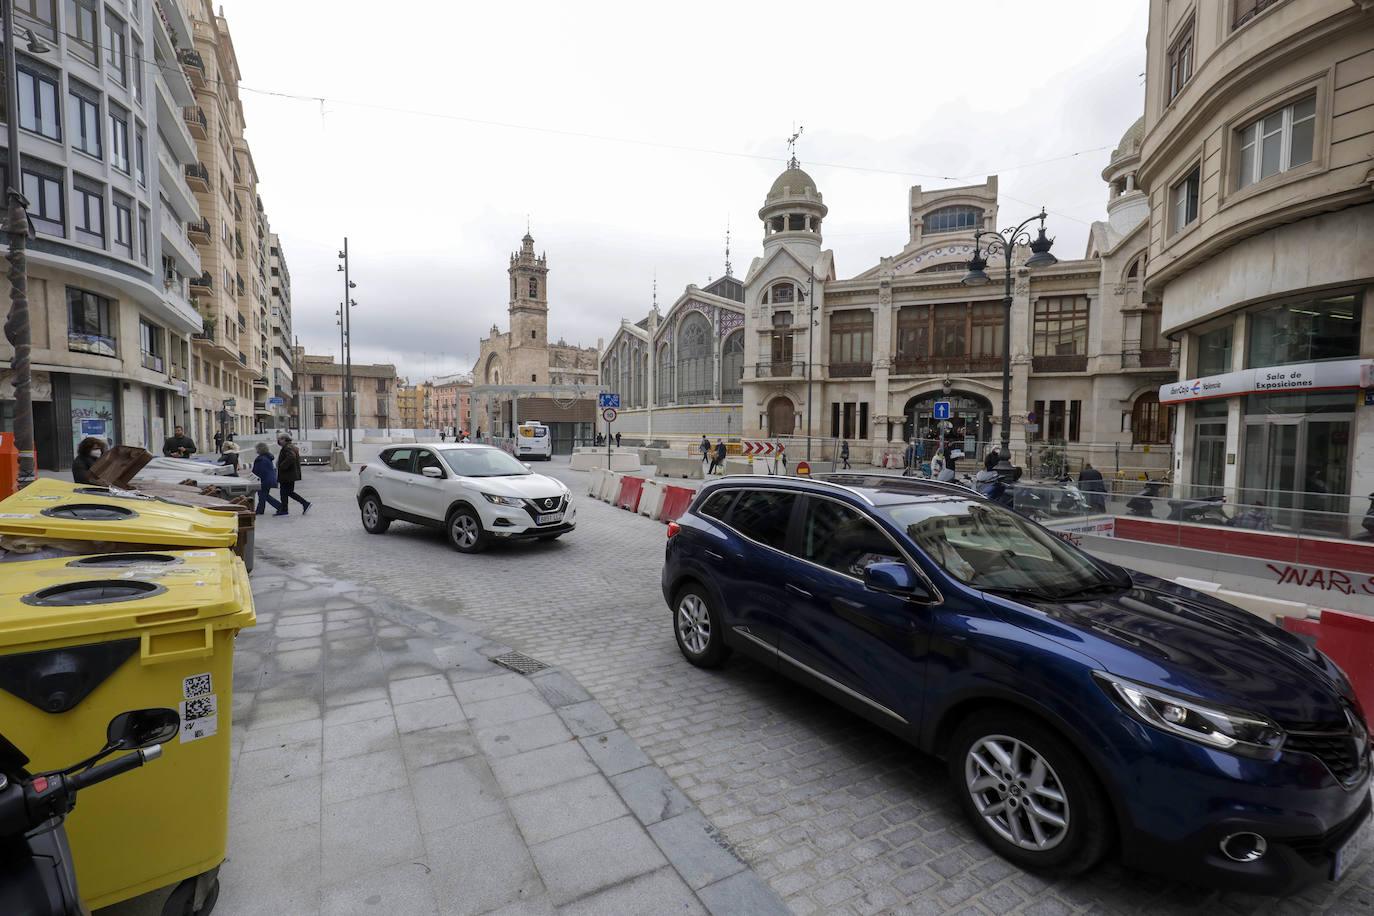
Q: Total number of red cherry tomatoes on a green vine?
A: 0